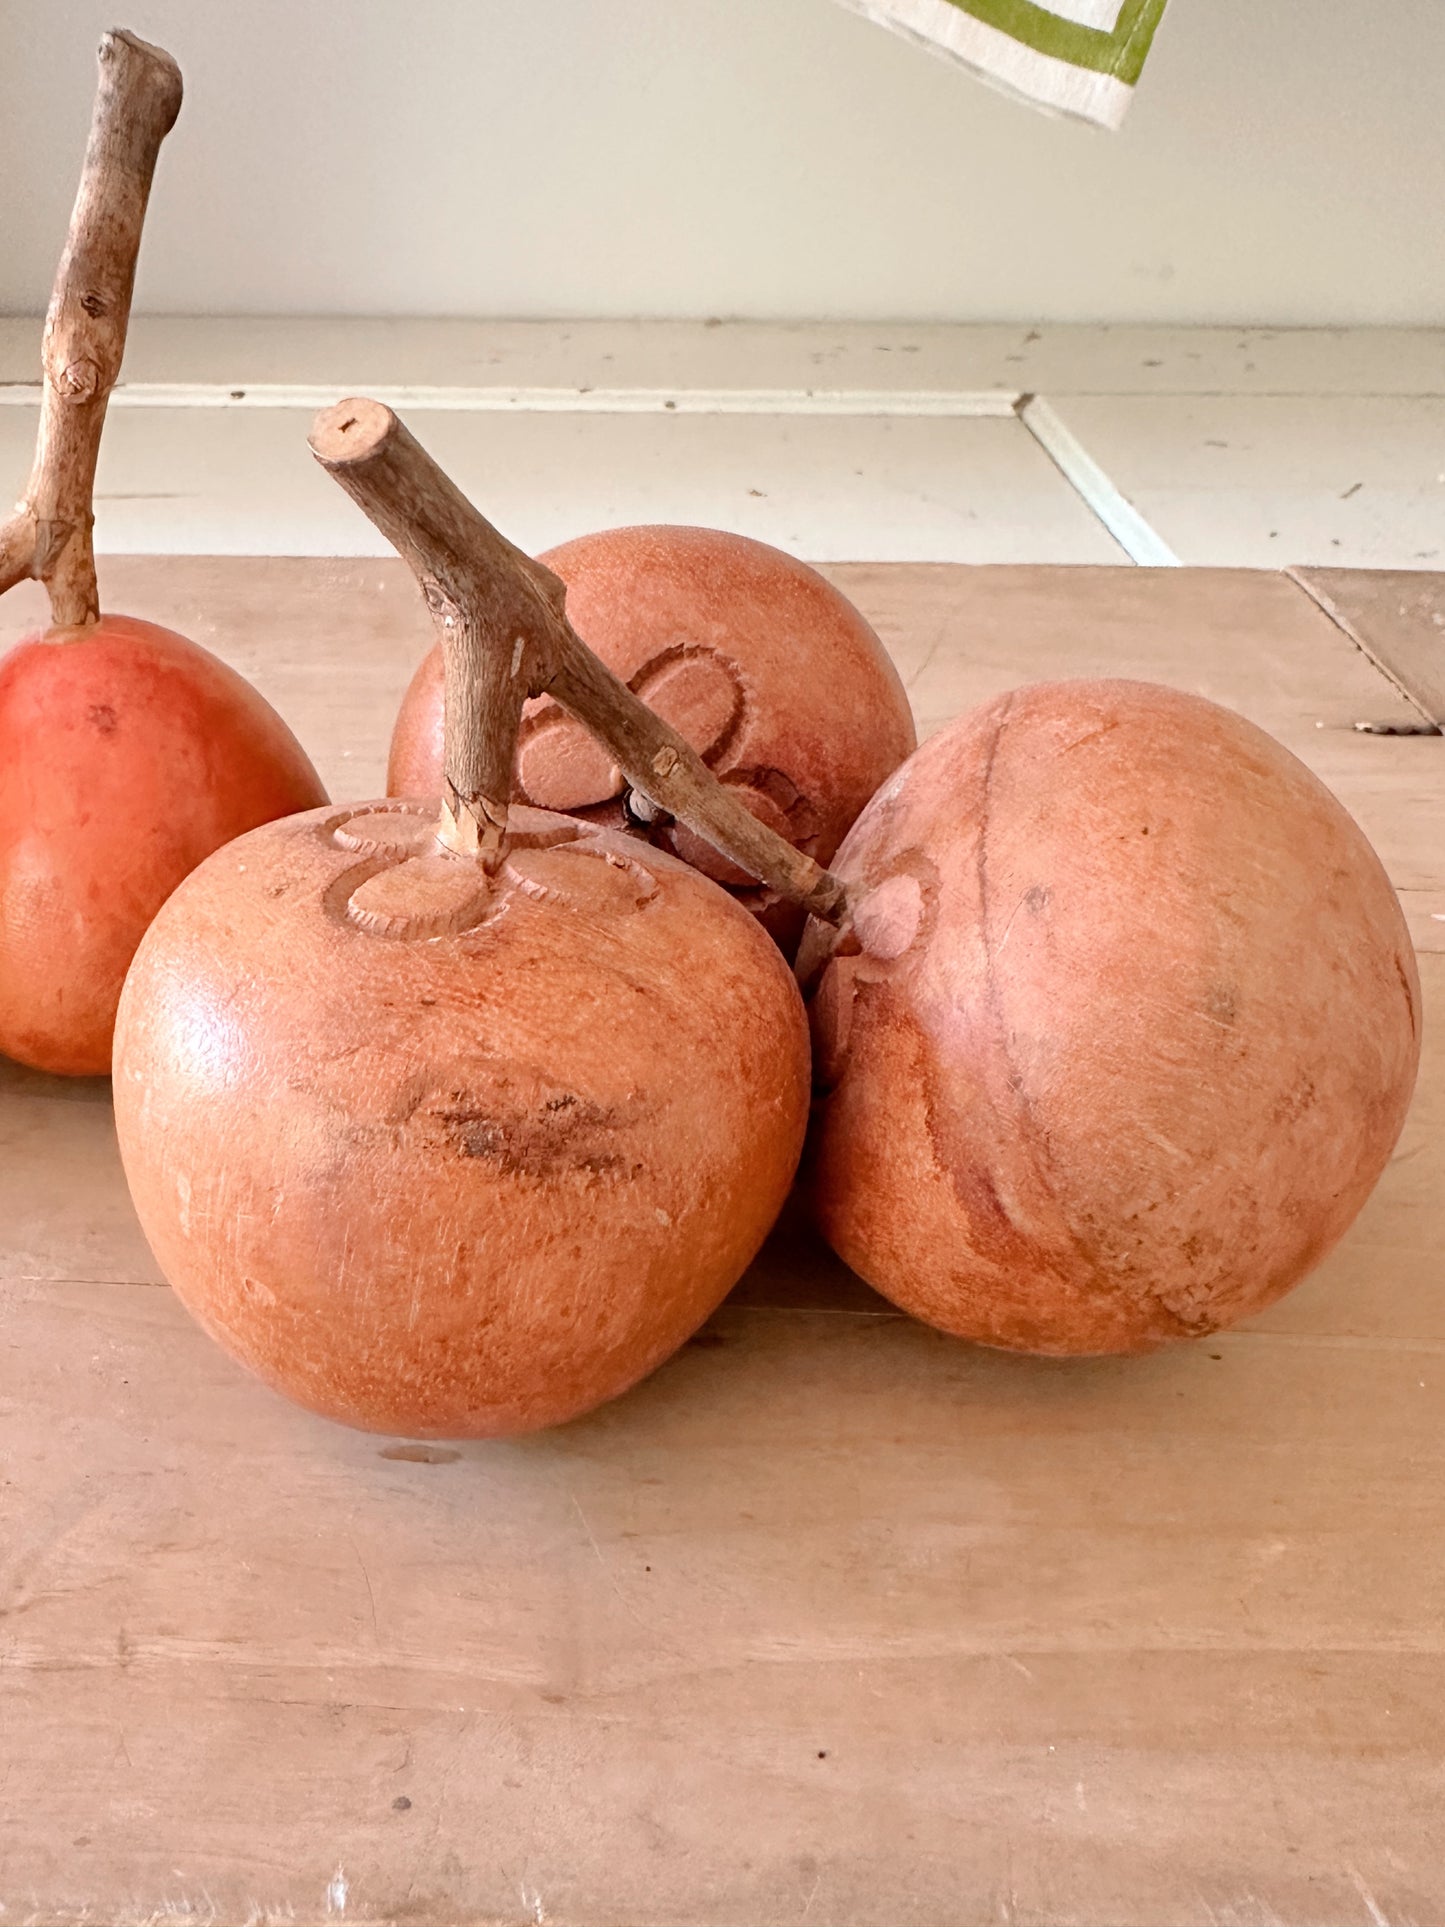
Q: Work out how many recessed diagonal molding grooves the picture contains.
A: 1